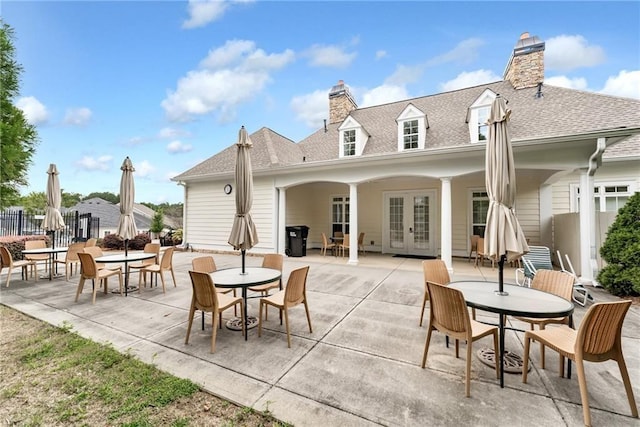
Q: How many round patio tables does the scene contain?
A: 4